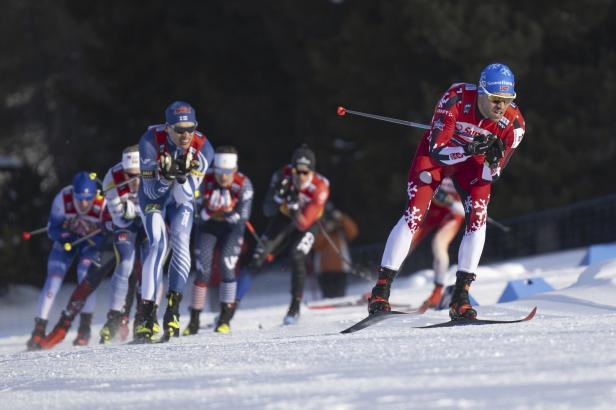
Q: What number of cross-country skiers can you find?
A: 7